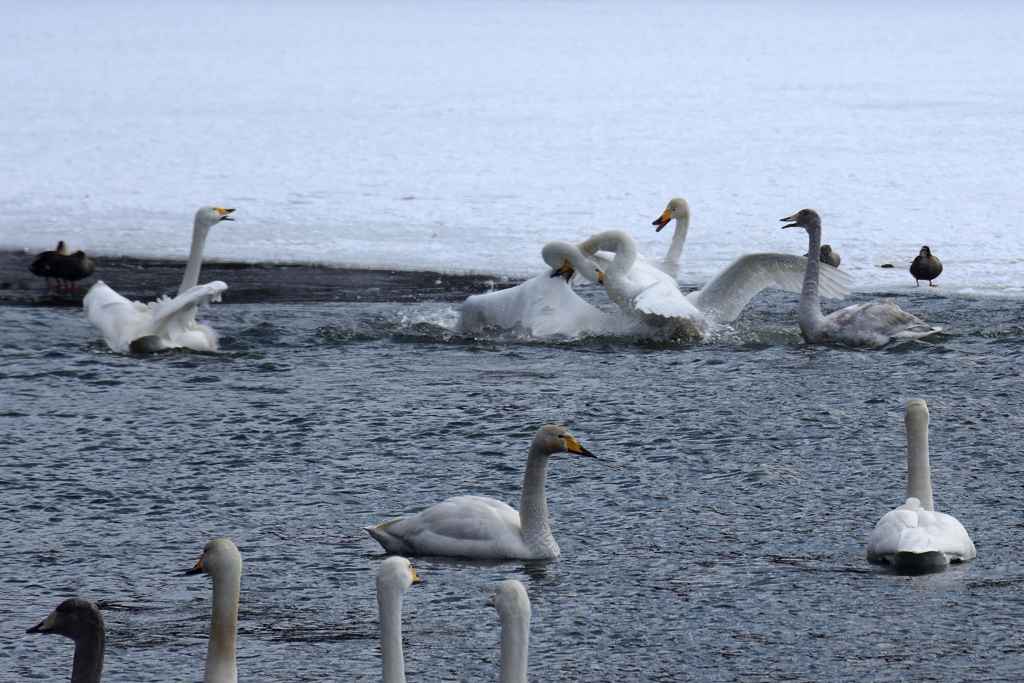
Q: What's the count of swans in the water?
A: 11